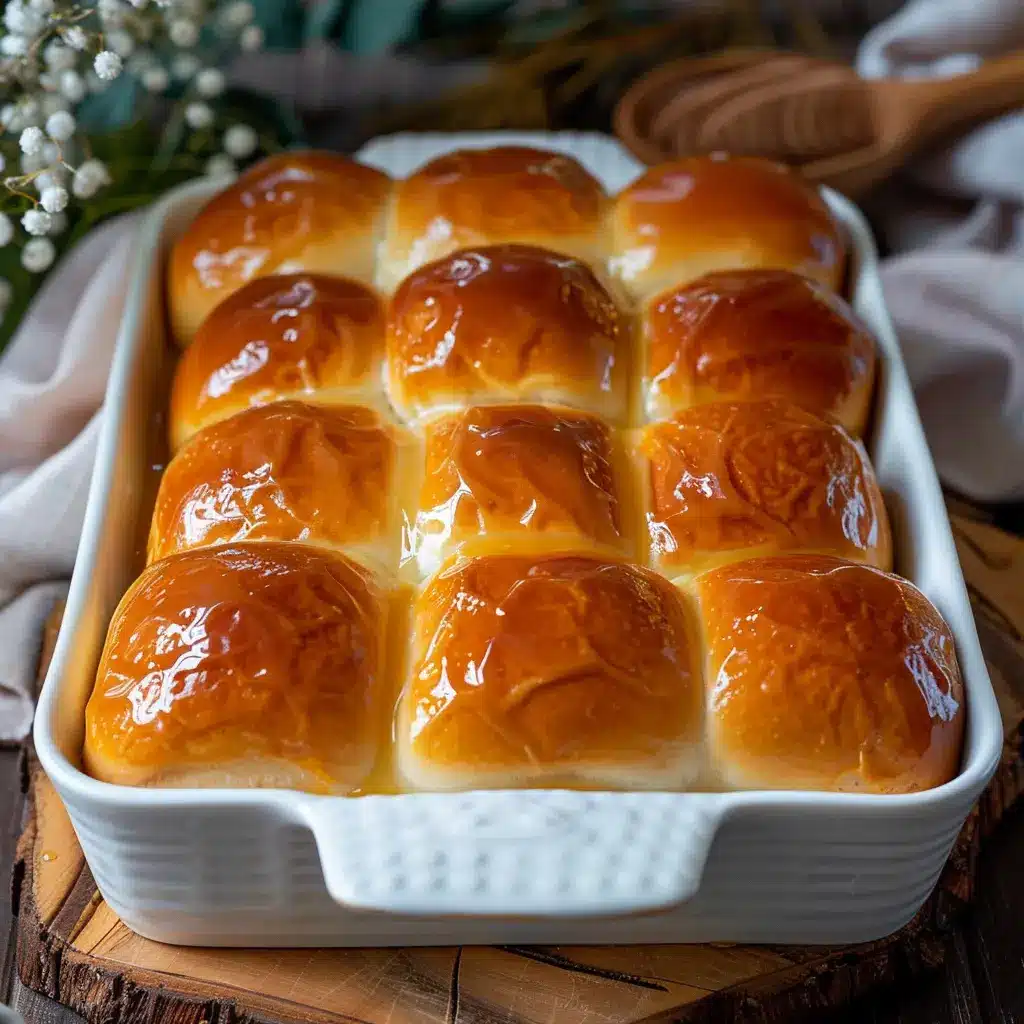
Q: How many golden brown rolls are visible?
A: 12